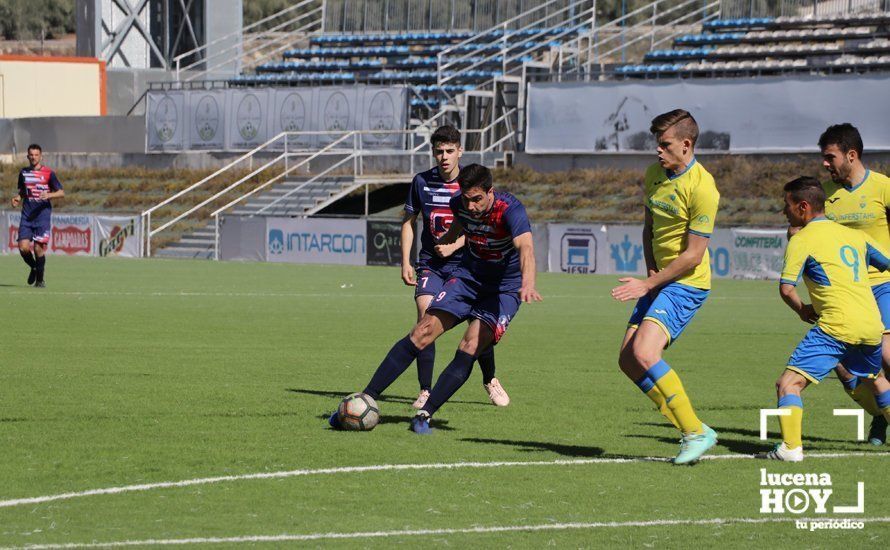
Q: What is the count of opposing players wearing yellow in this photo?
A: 3